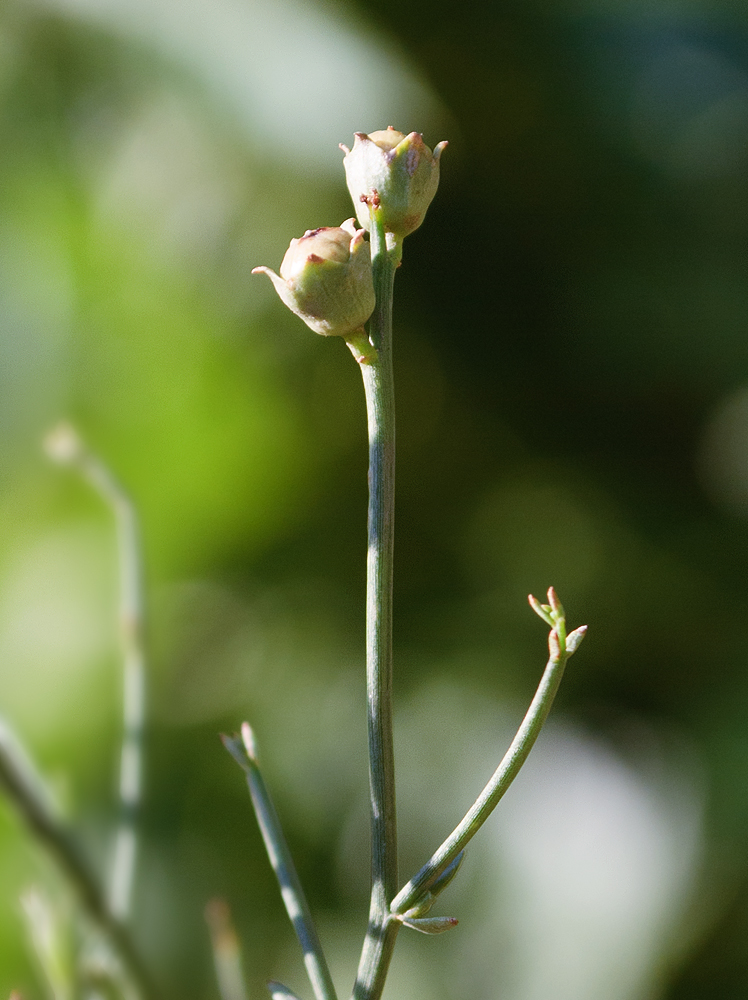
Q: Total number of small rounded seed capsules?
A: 2